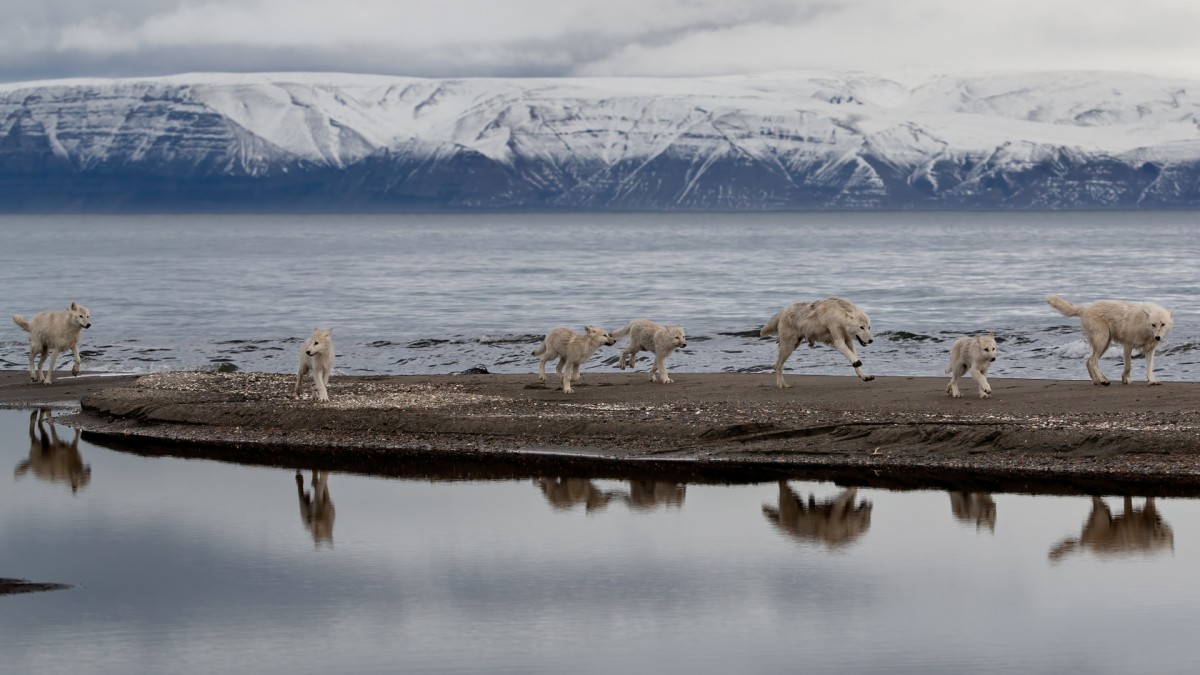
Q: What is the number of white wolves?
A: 7